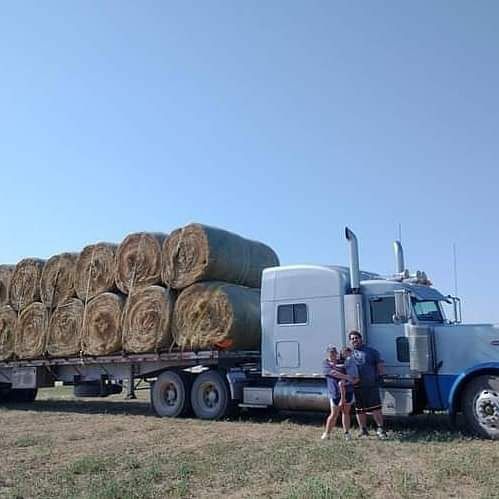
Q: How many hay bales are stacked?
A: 12